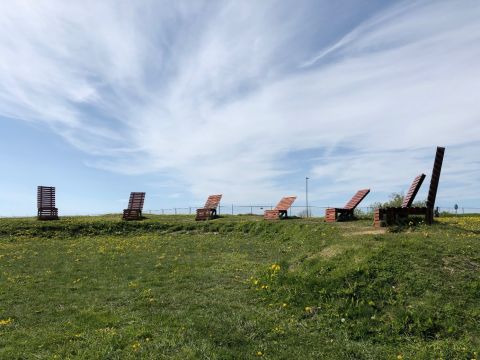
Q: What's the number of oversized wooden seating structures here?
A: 7